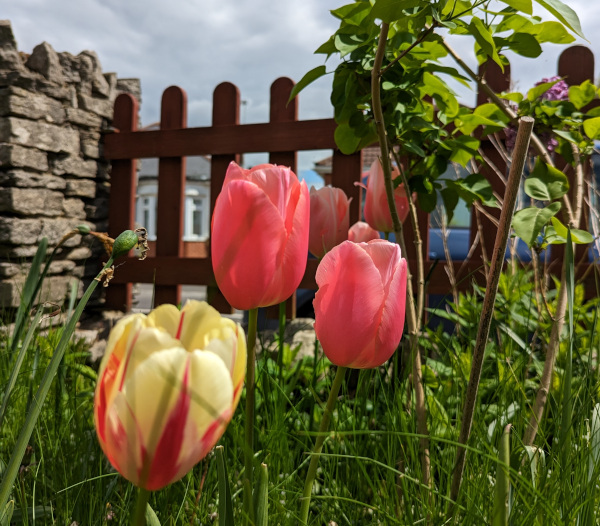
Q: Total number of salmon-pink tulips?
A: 5